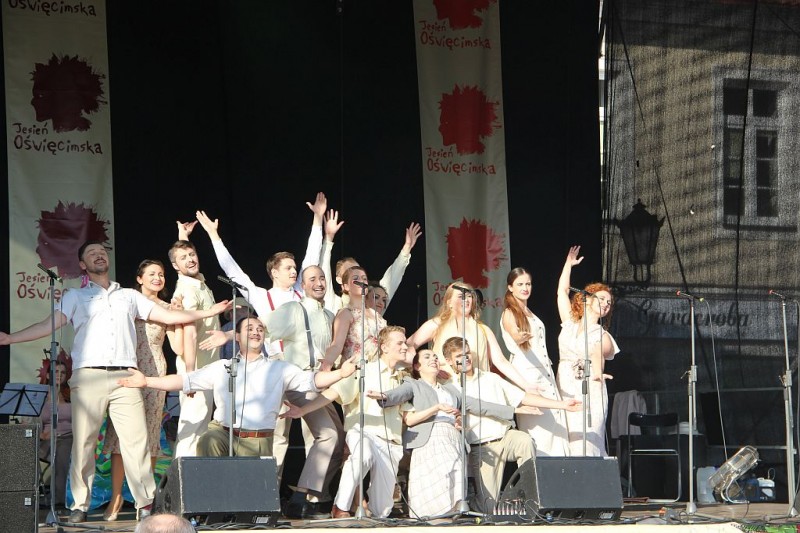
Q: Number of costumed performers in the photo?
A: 15